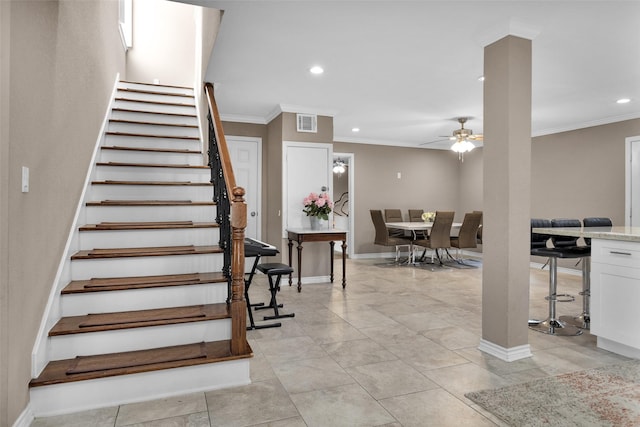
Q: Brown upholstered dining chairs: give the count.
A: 6